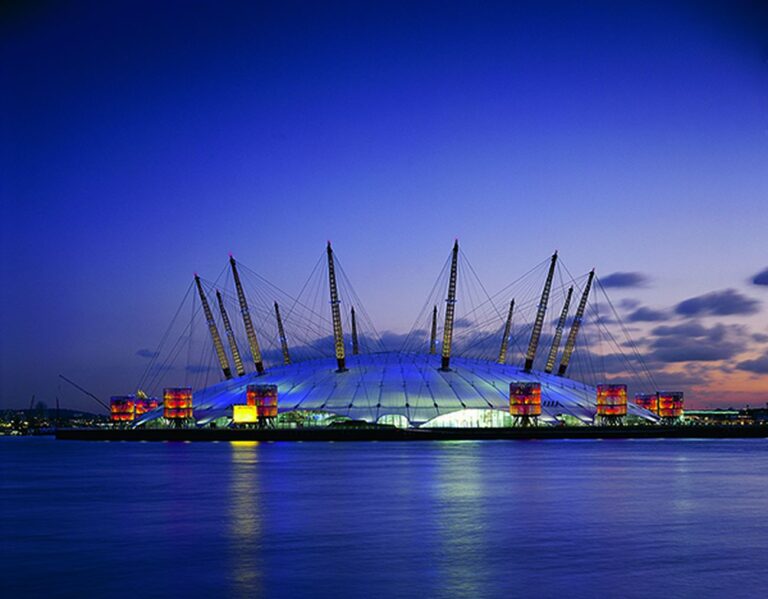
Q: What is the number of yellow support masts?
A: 12